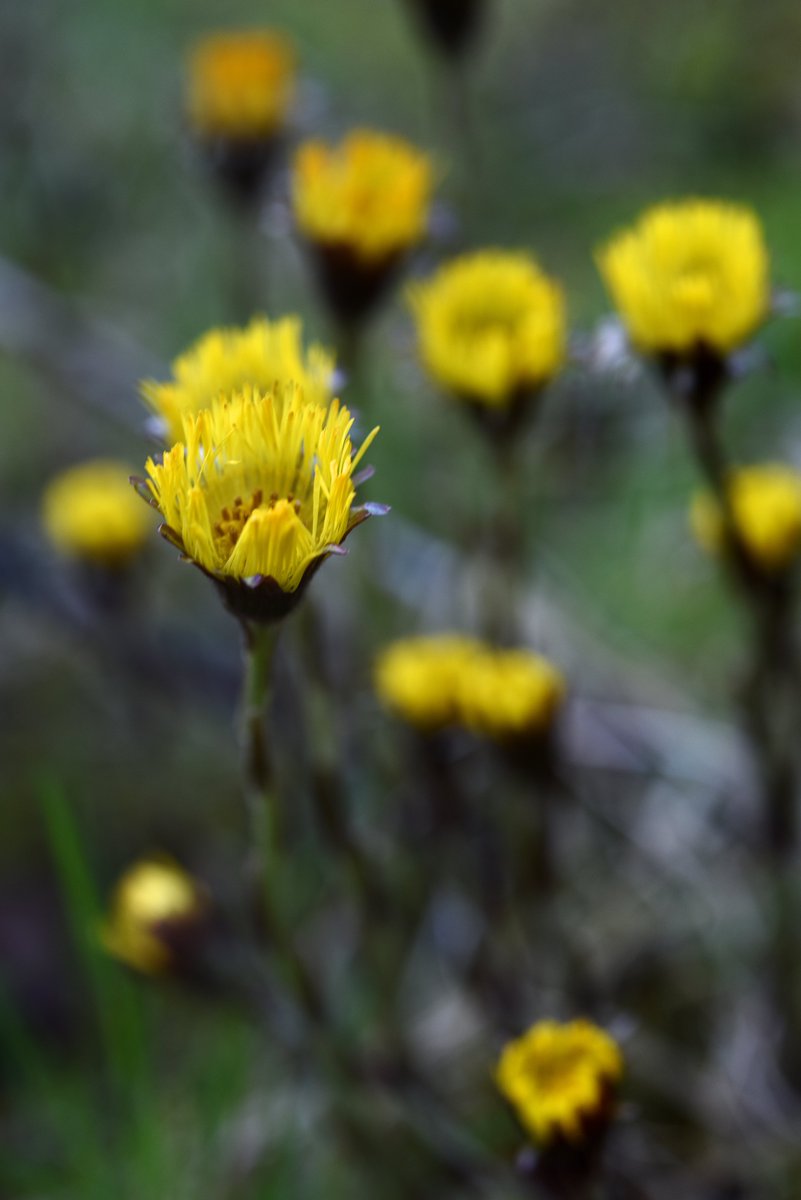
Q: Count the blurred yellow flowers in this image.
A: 11